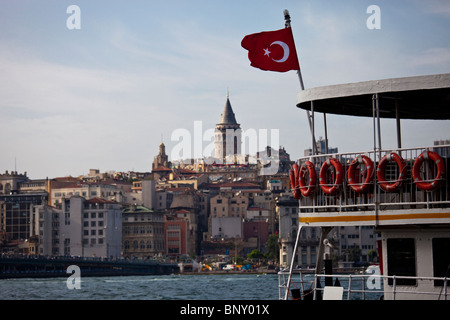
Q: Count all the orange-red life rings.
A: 6